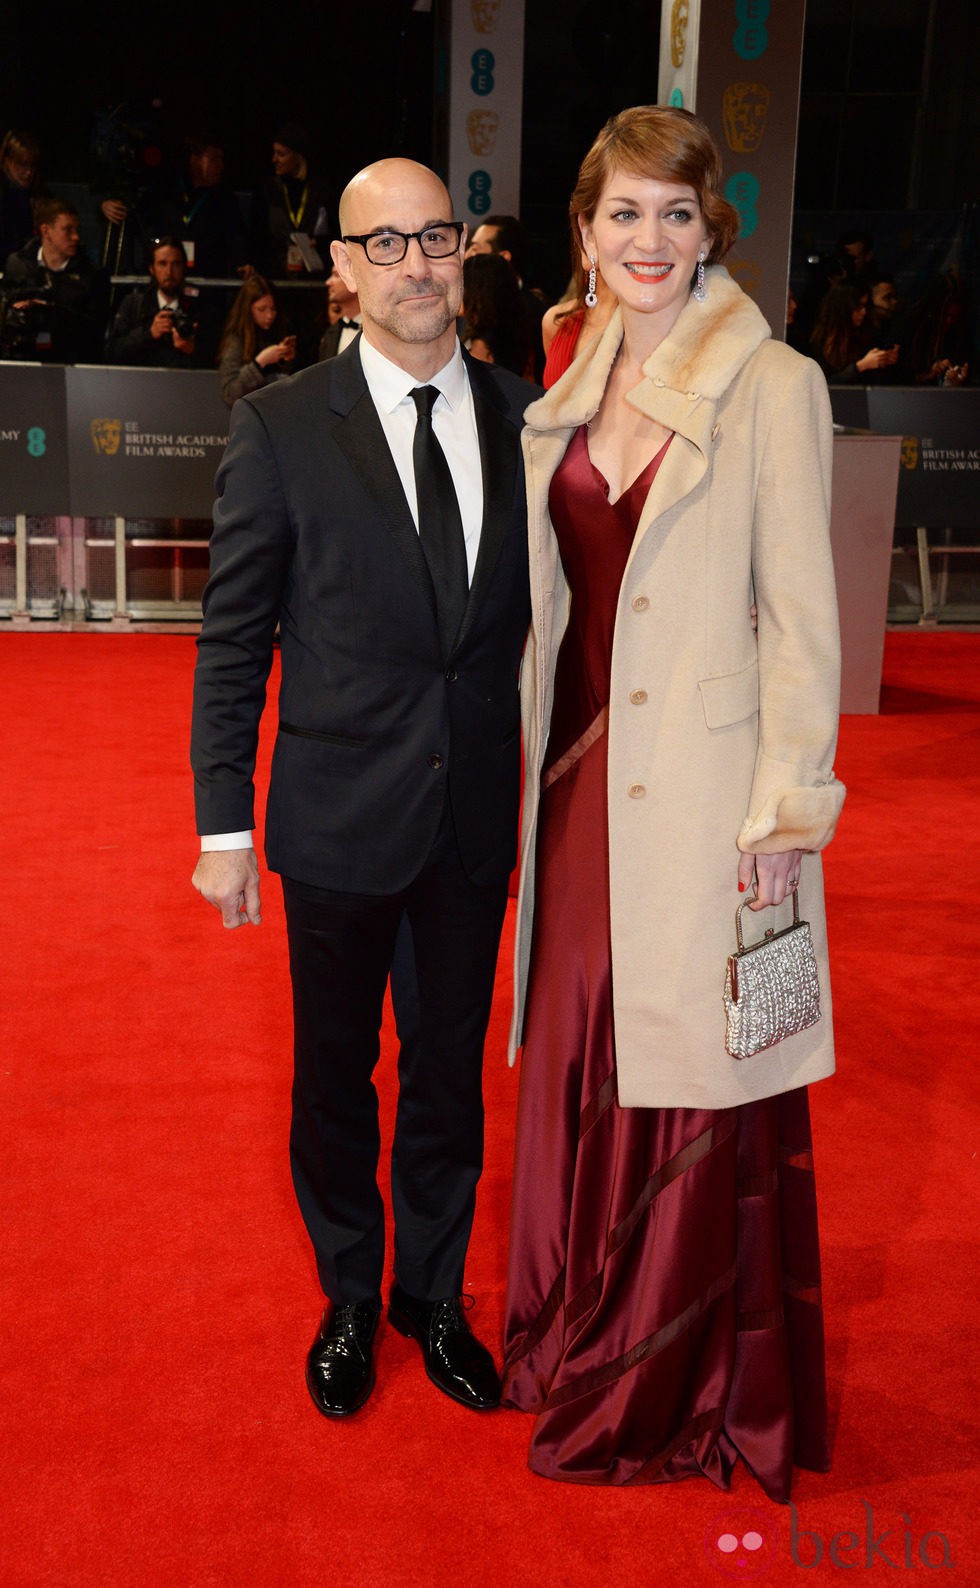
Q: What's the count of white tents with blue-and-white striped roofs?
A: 0